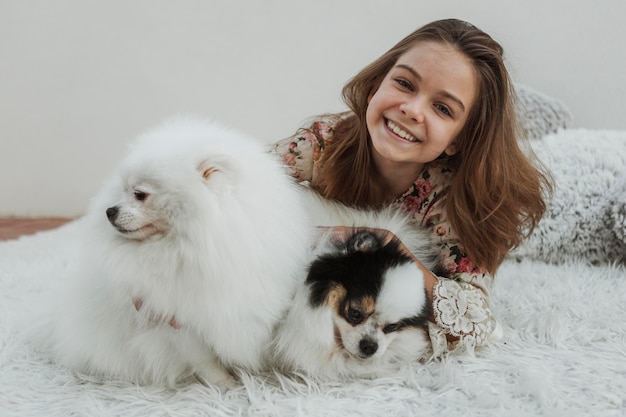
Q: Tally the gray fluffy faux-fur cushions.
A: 2